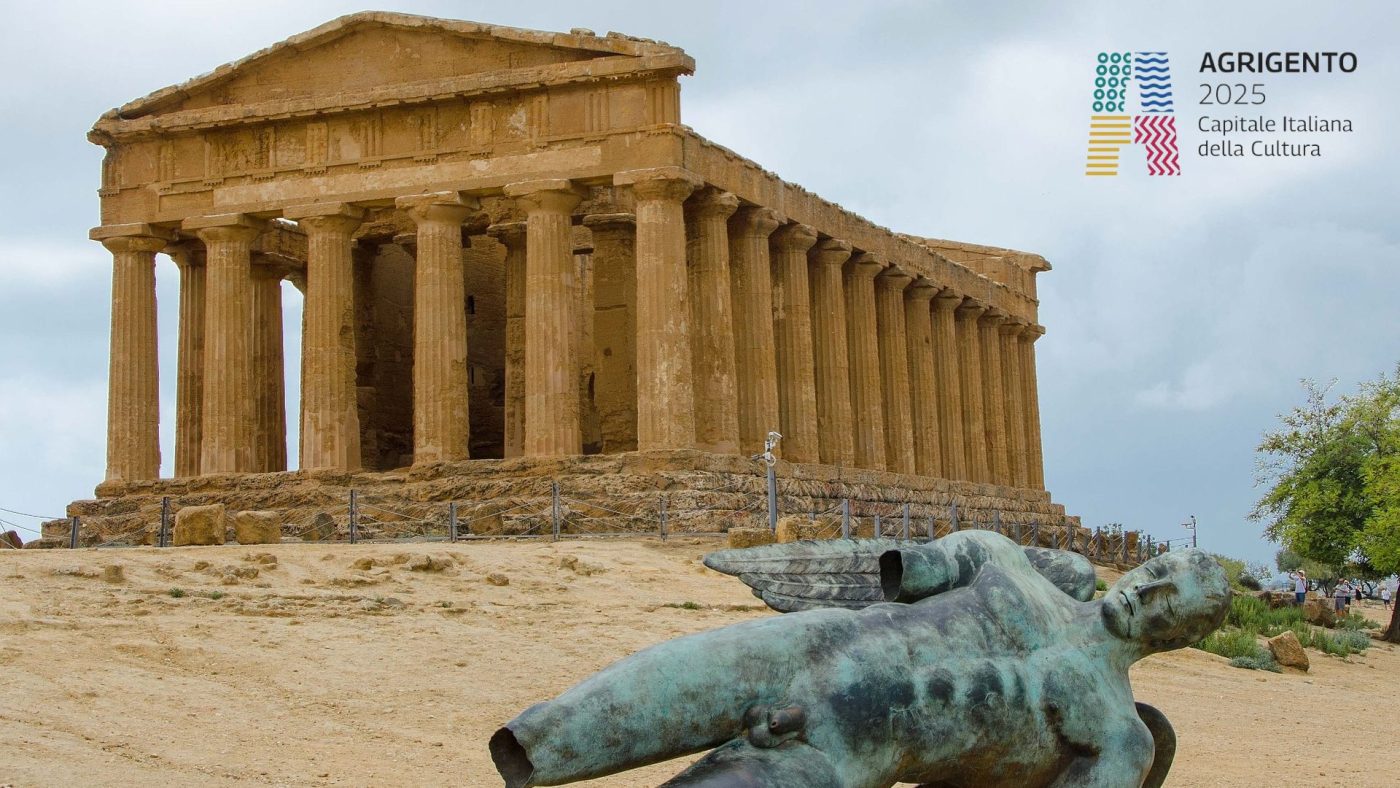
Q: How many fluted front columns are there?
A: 6